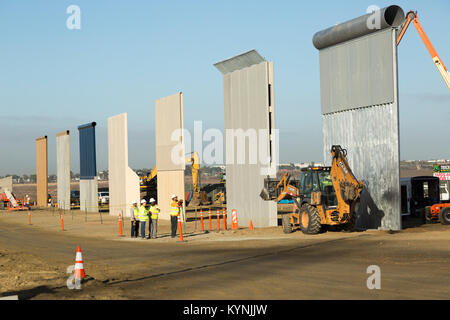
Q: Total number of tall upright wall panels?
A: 7